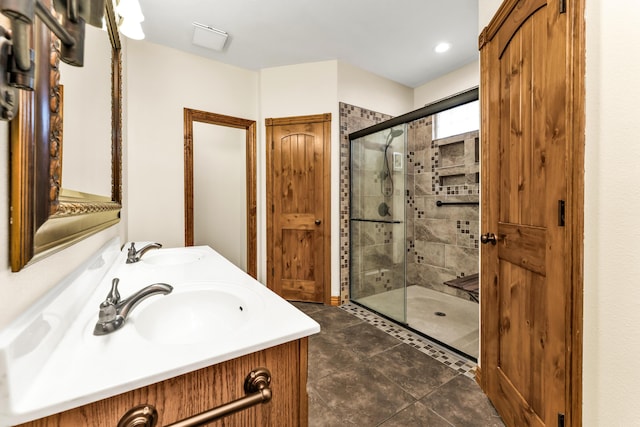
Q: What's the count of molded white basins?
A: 2